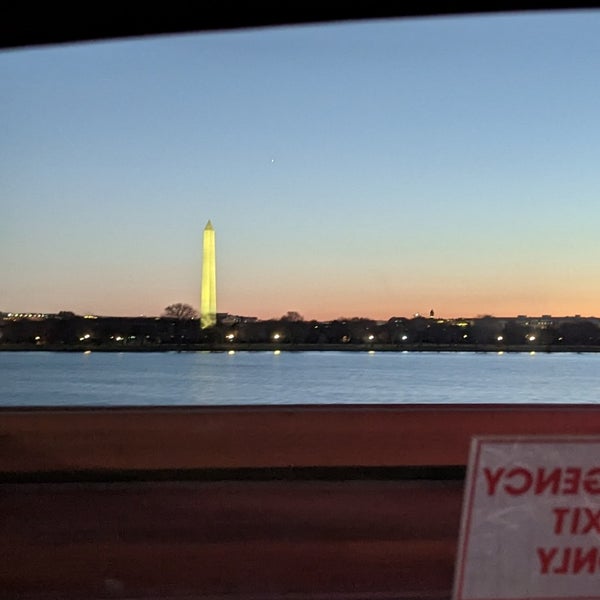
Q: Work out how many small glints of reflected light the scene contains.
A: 7